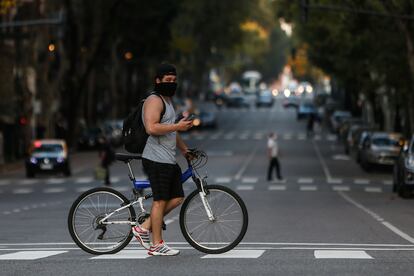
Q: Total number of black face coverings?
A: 1